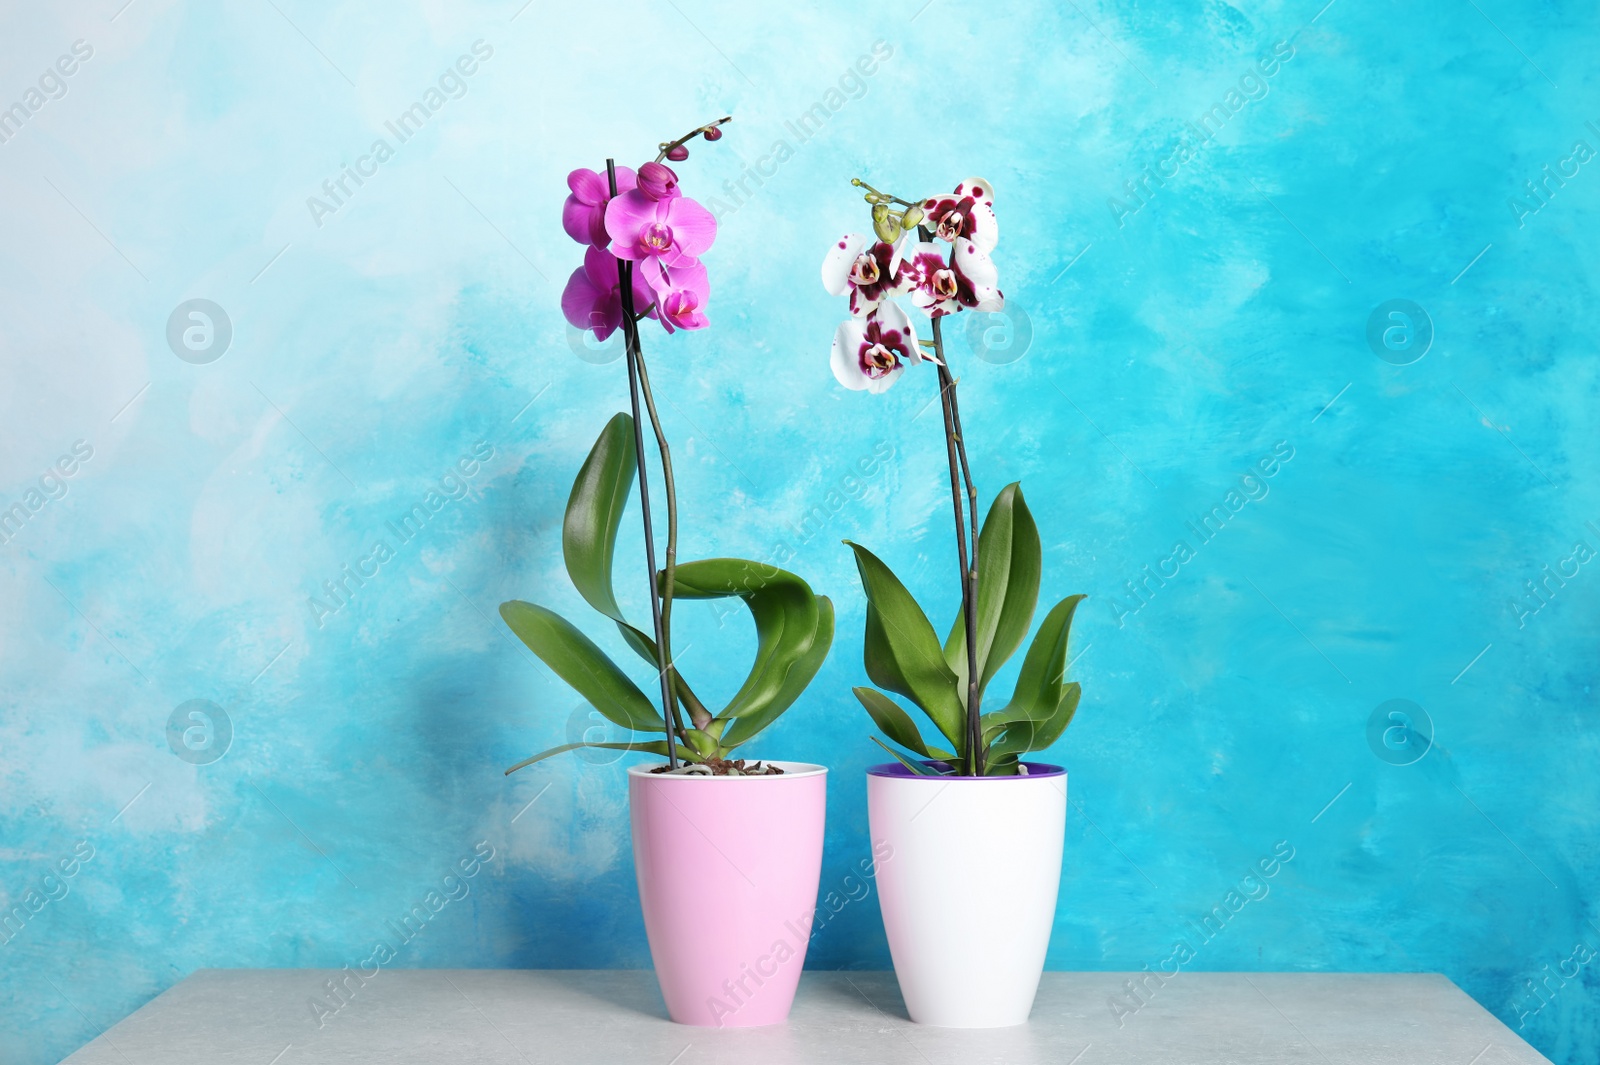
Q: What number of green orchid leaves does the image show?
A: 11